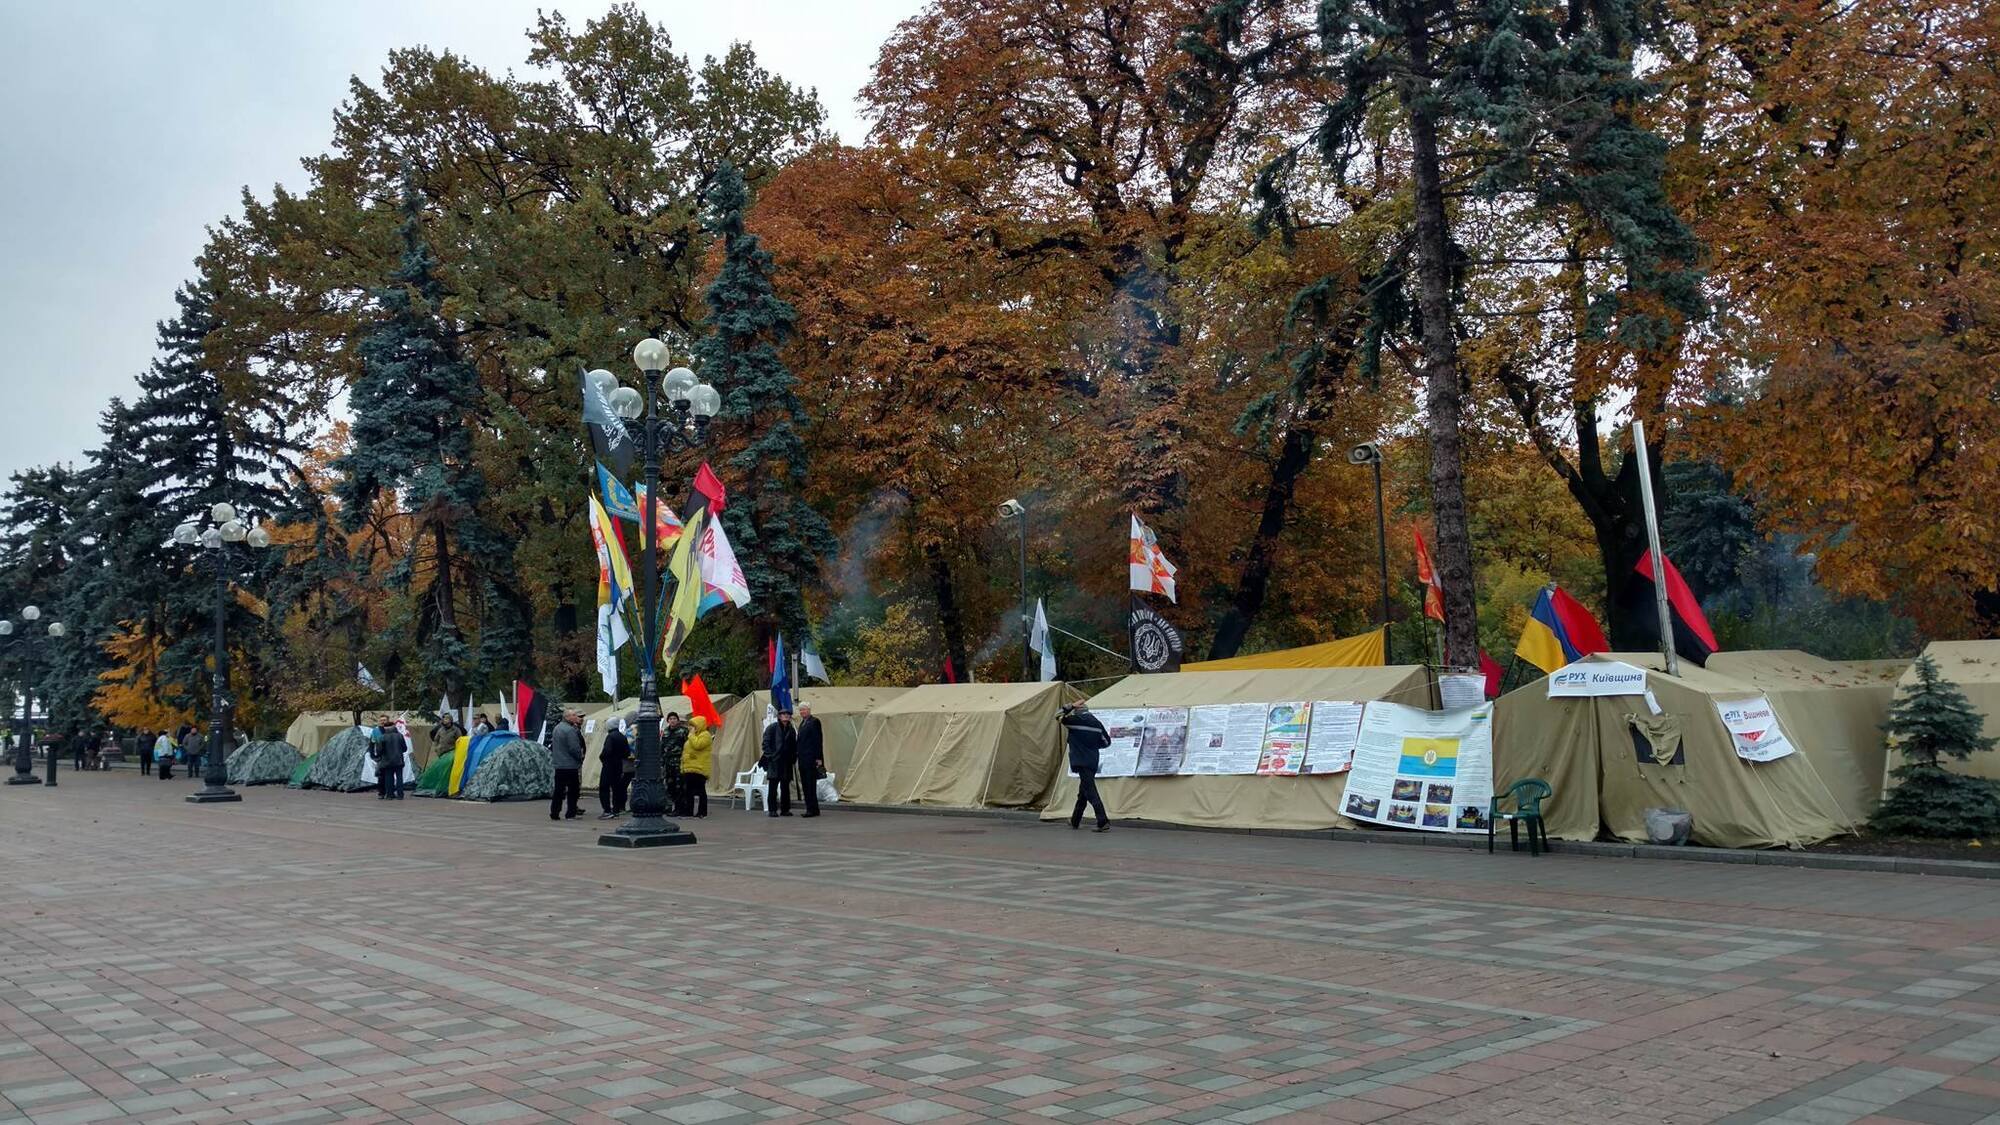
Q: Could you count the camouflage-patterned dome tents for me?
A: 3